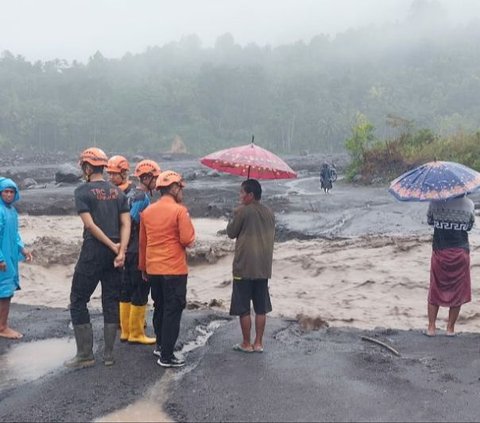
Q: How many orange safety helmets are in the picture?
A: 4